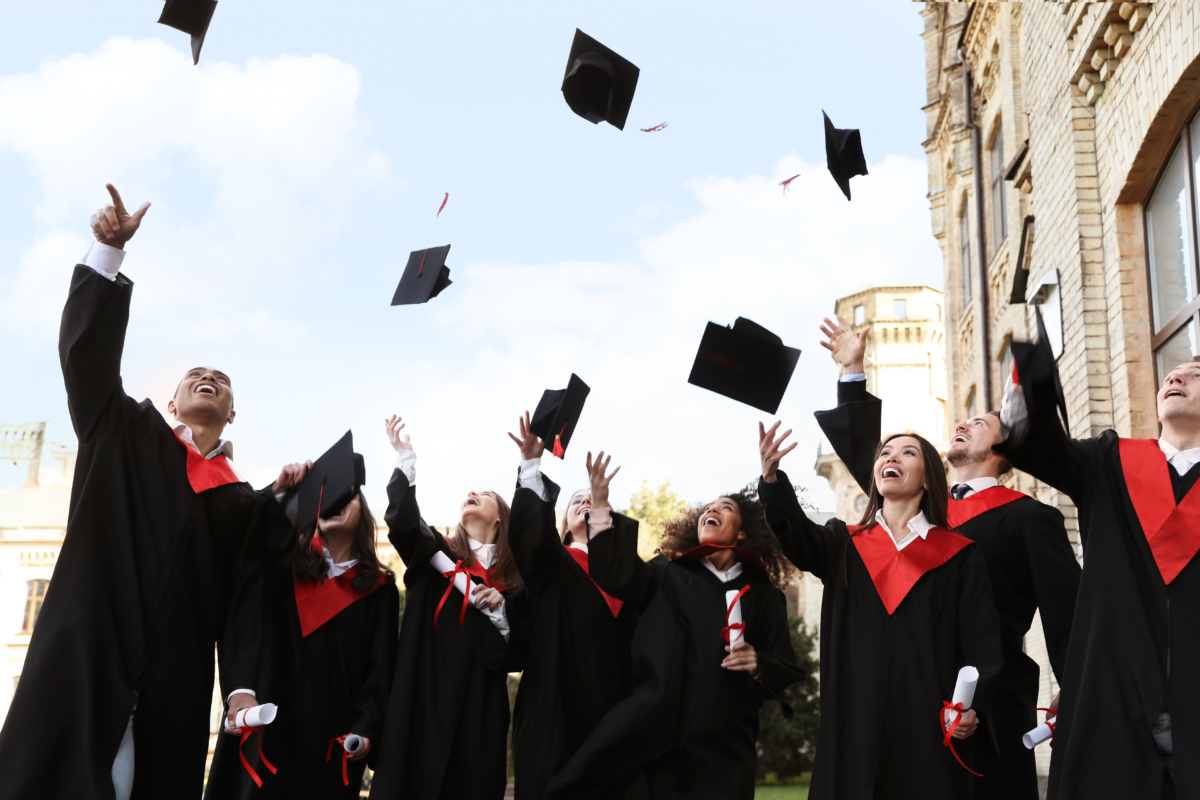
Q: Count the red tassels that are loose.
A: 3